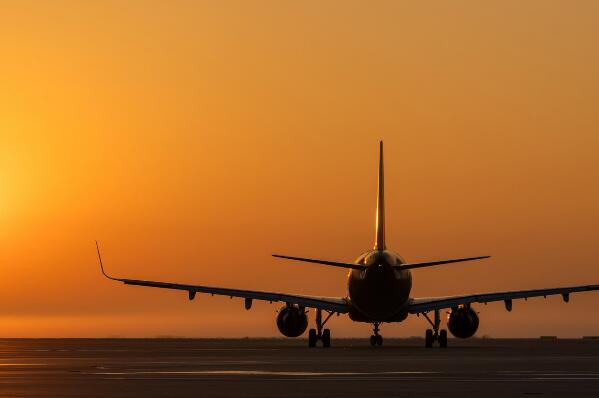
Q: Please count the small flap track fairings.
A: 4